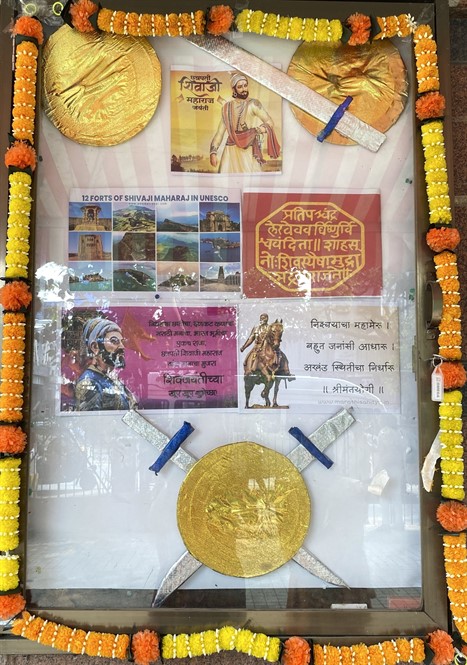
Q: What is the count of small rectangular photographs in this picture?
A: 12